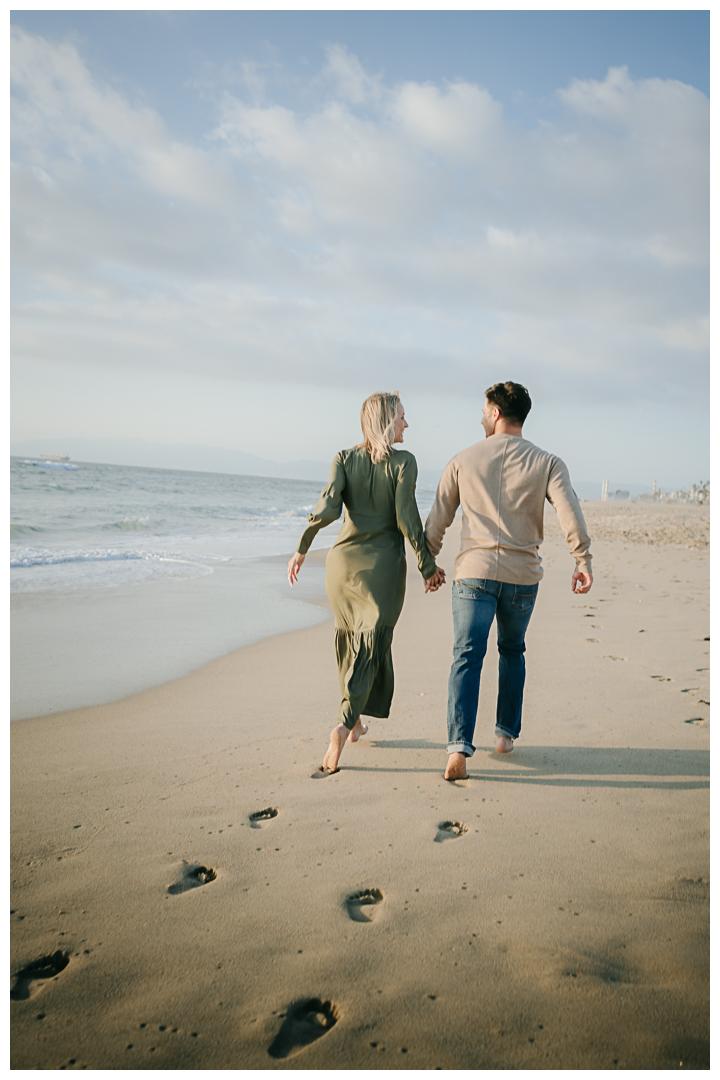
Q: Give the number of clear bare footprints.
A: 6